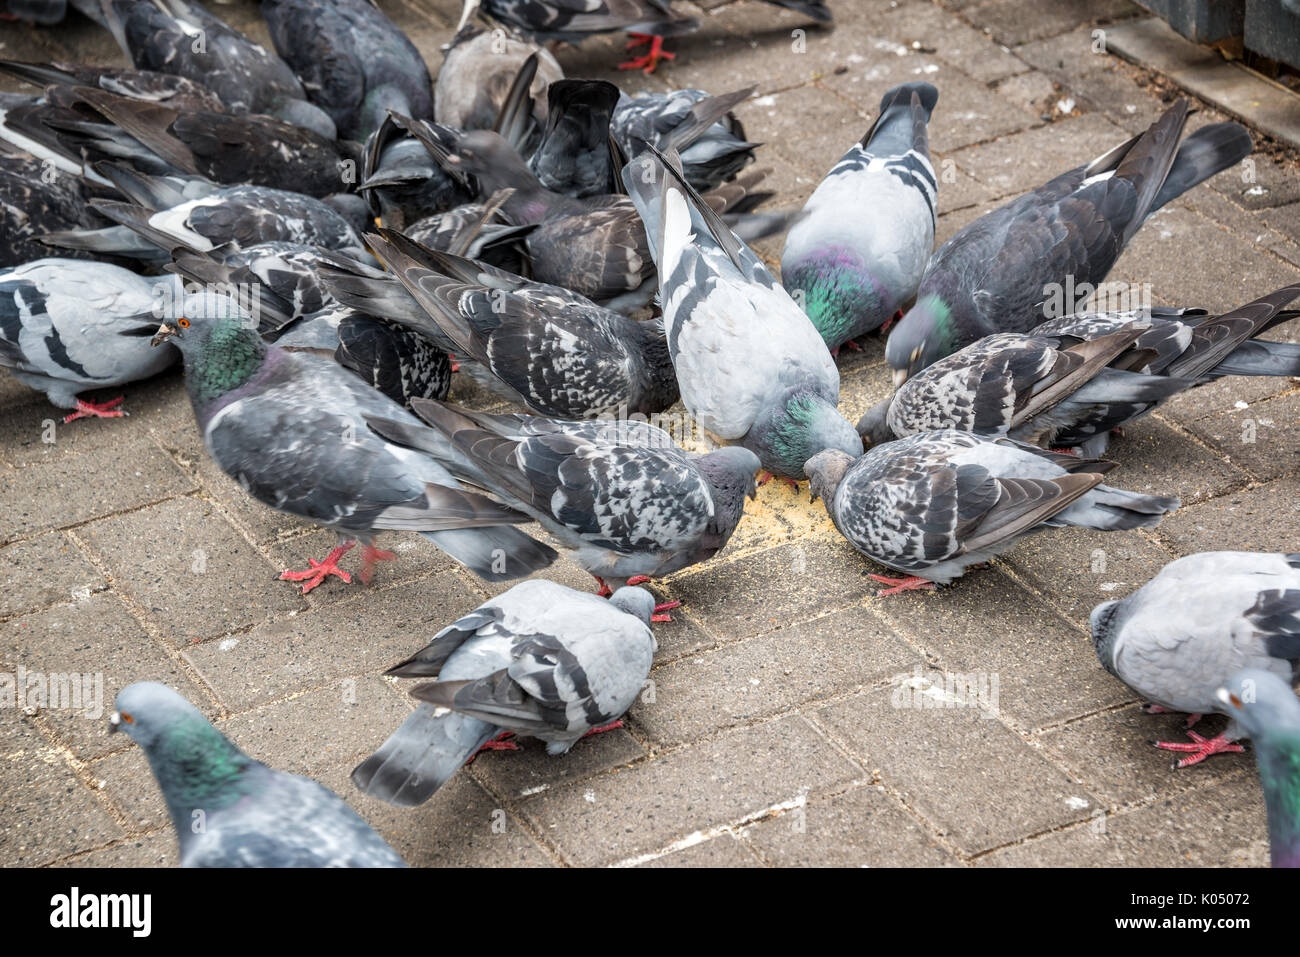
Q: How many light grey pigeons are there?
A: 5